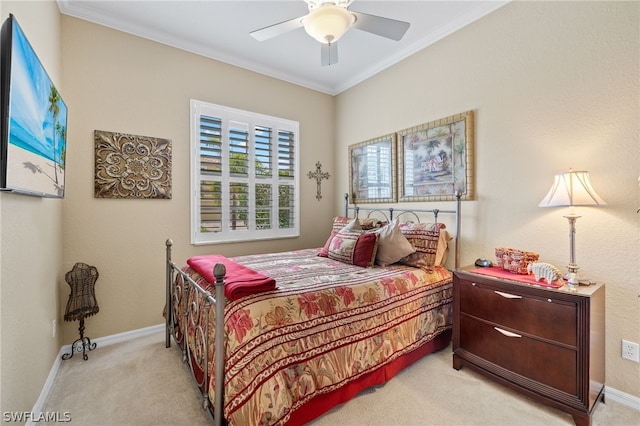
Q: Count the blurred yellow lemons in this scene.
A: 0